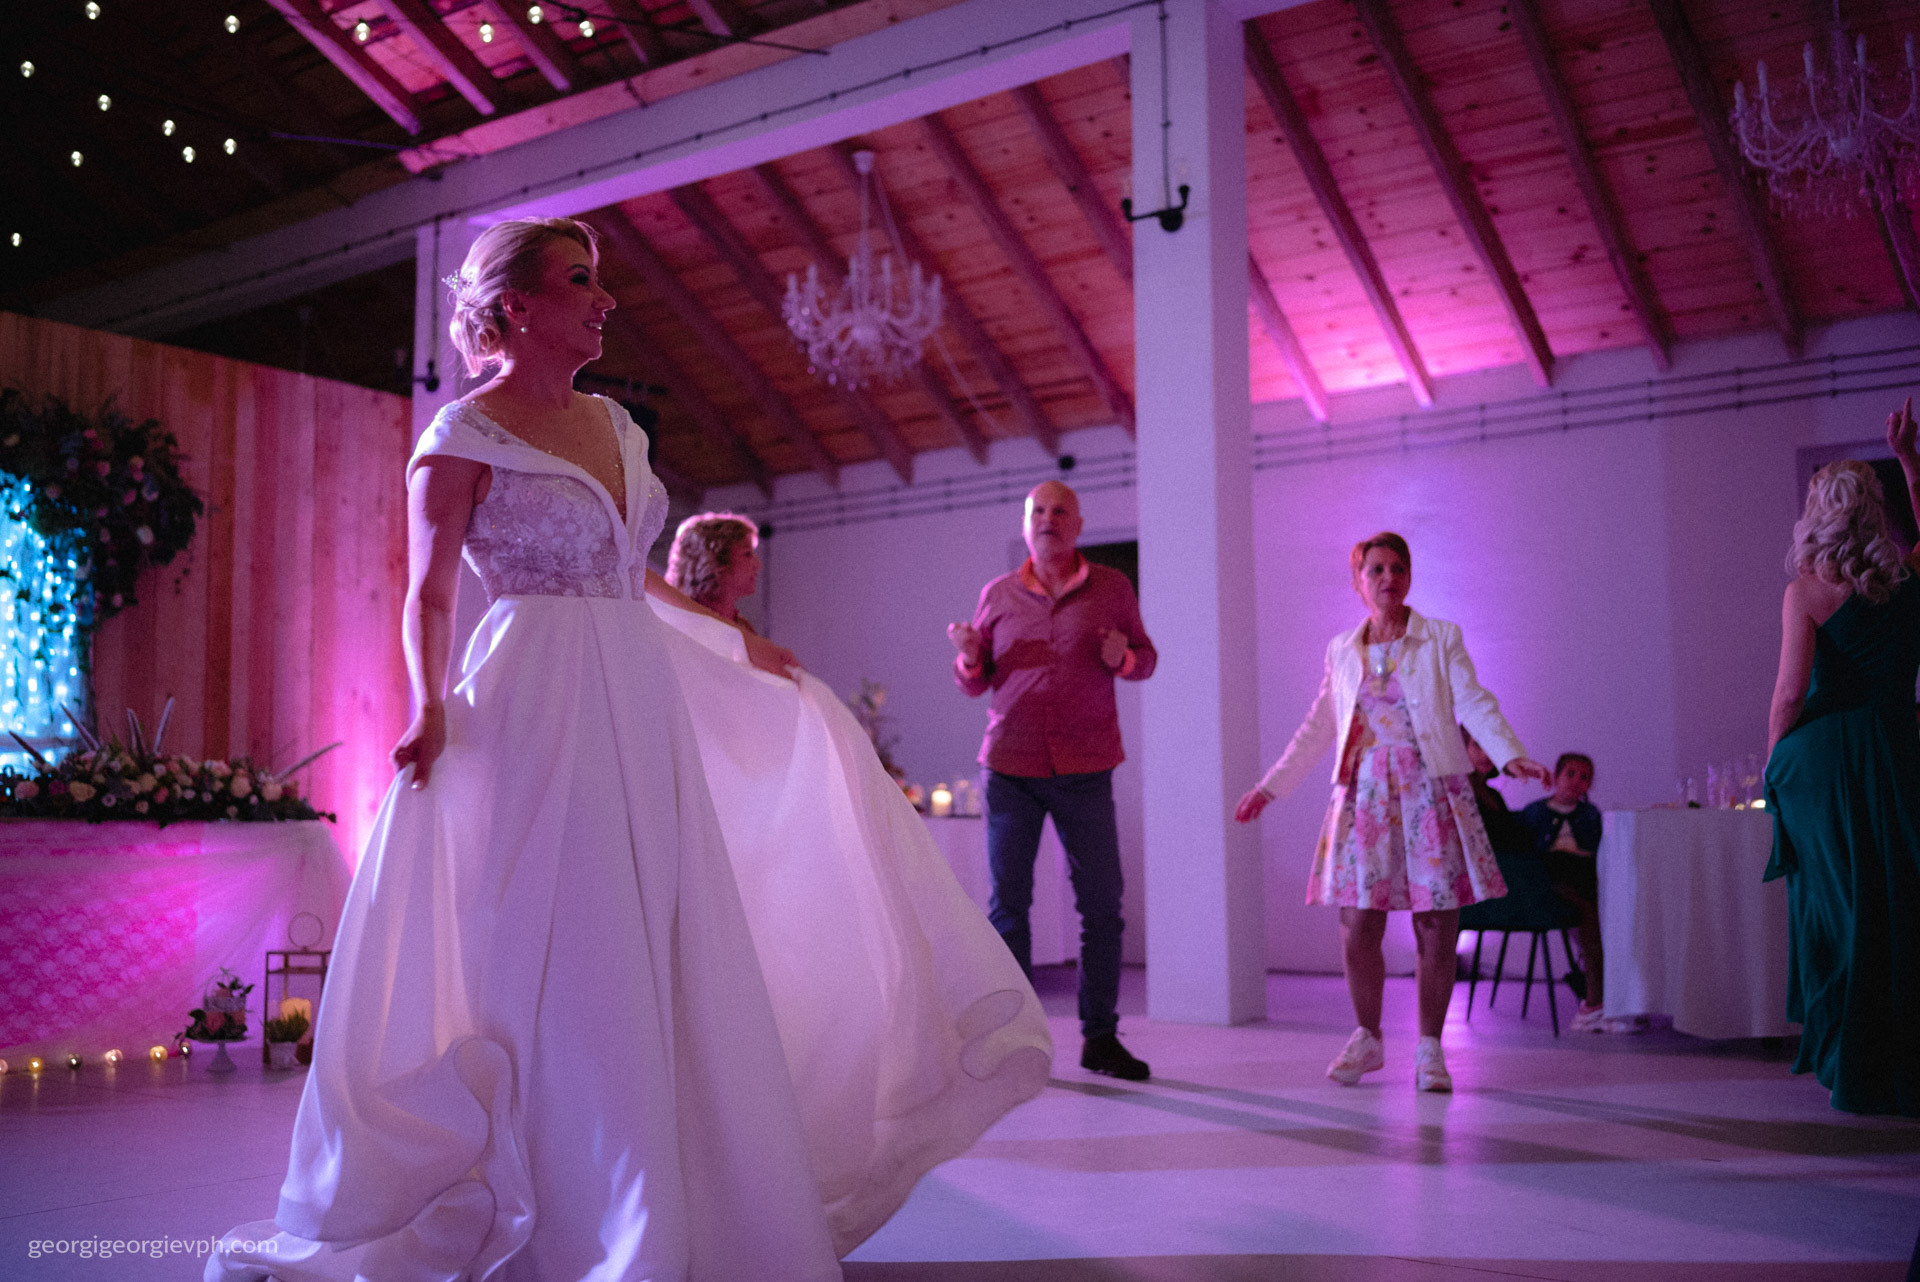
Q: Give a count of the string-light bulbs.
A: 13